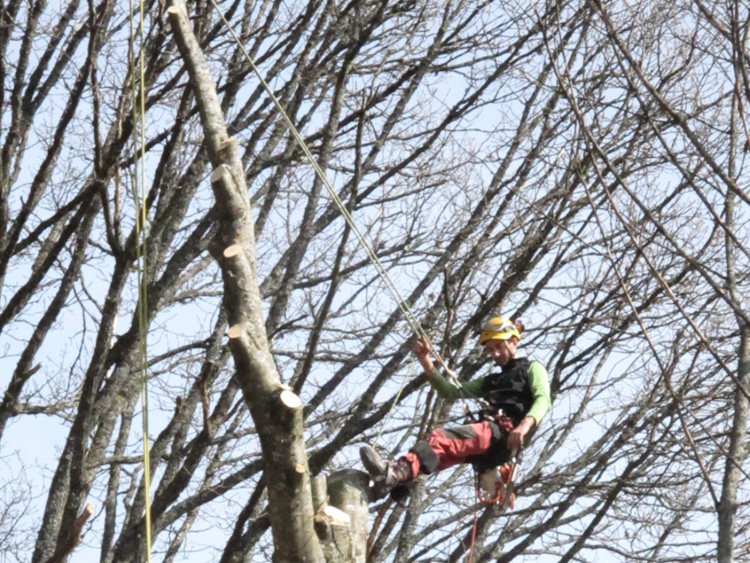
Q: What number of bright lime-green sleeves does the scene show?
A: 2